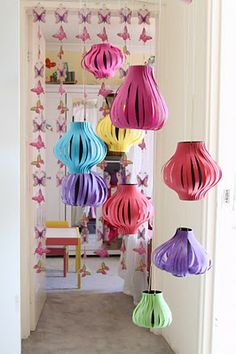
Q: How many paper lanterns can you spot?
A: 9